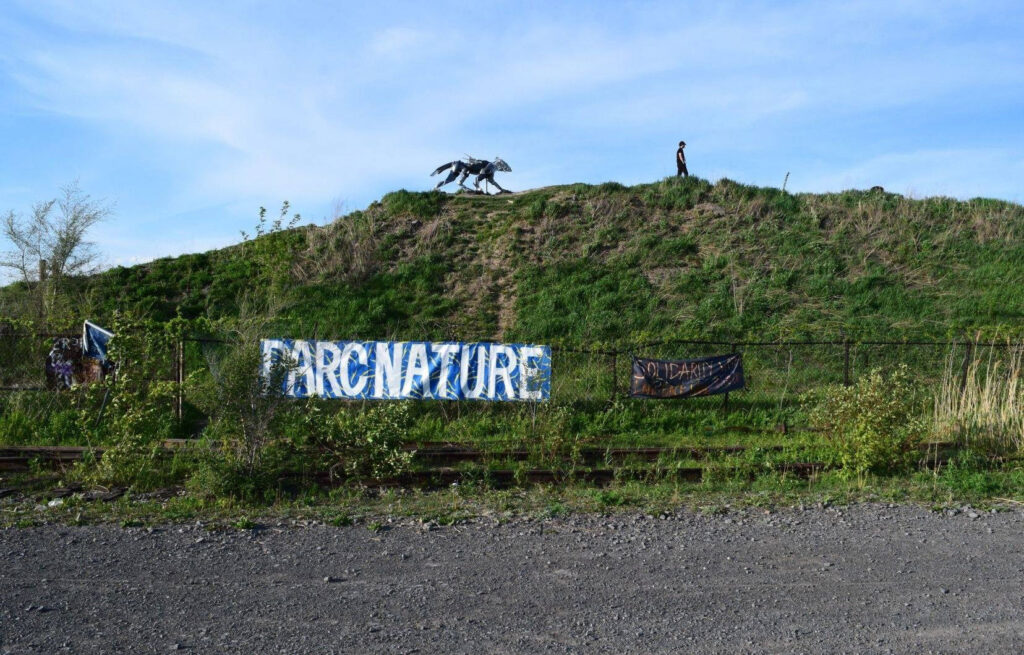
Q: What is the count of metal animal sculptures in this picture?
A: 1